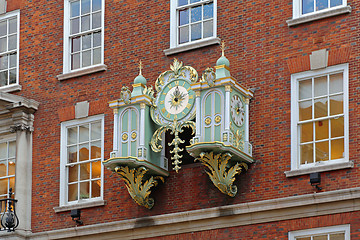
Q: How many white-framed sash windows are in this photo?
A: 8